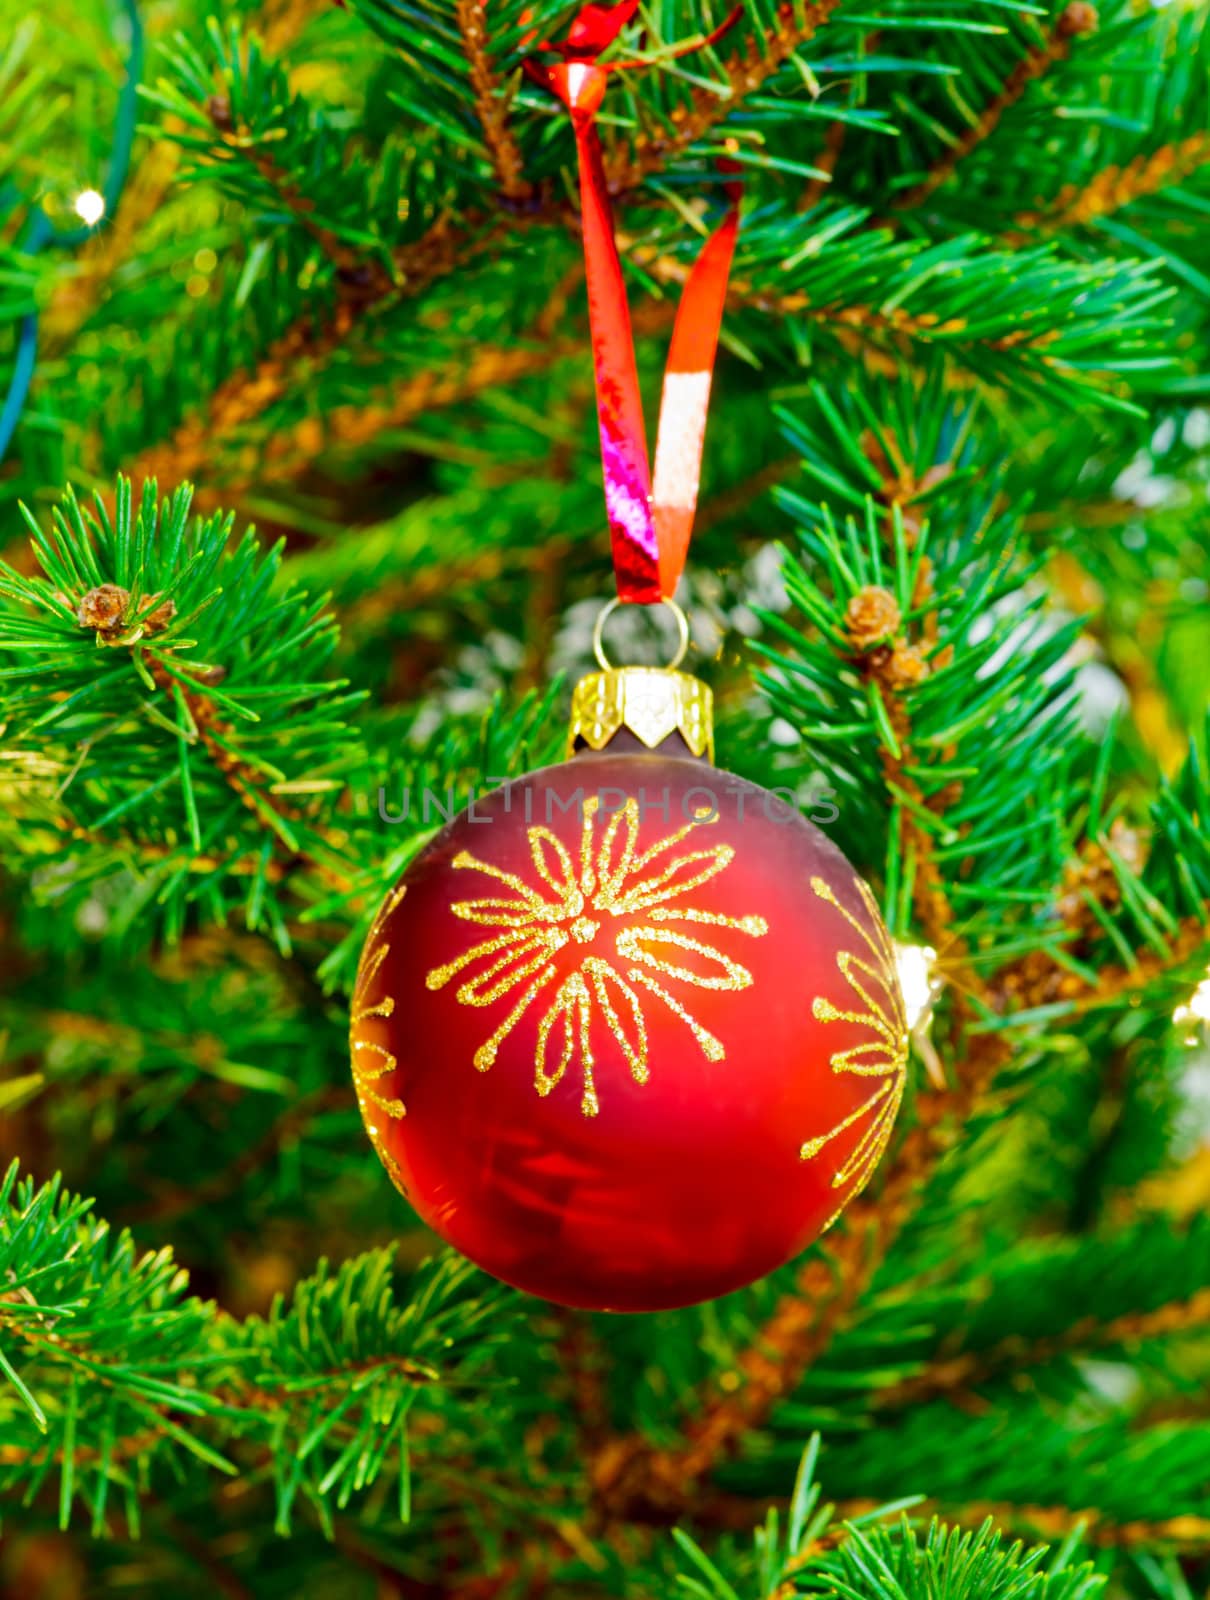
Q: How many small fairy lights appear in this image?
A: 3